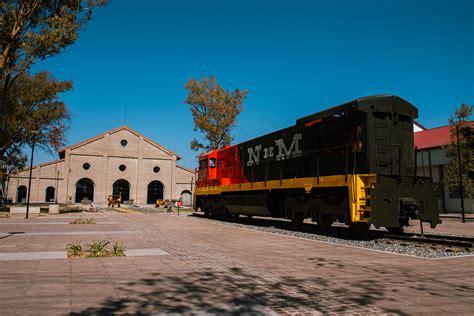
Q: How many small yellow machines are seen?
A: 2